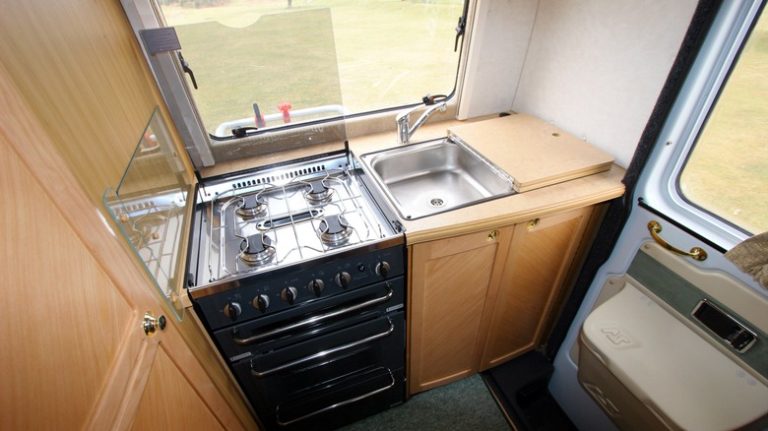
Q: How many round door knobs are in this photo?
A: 3